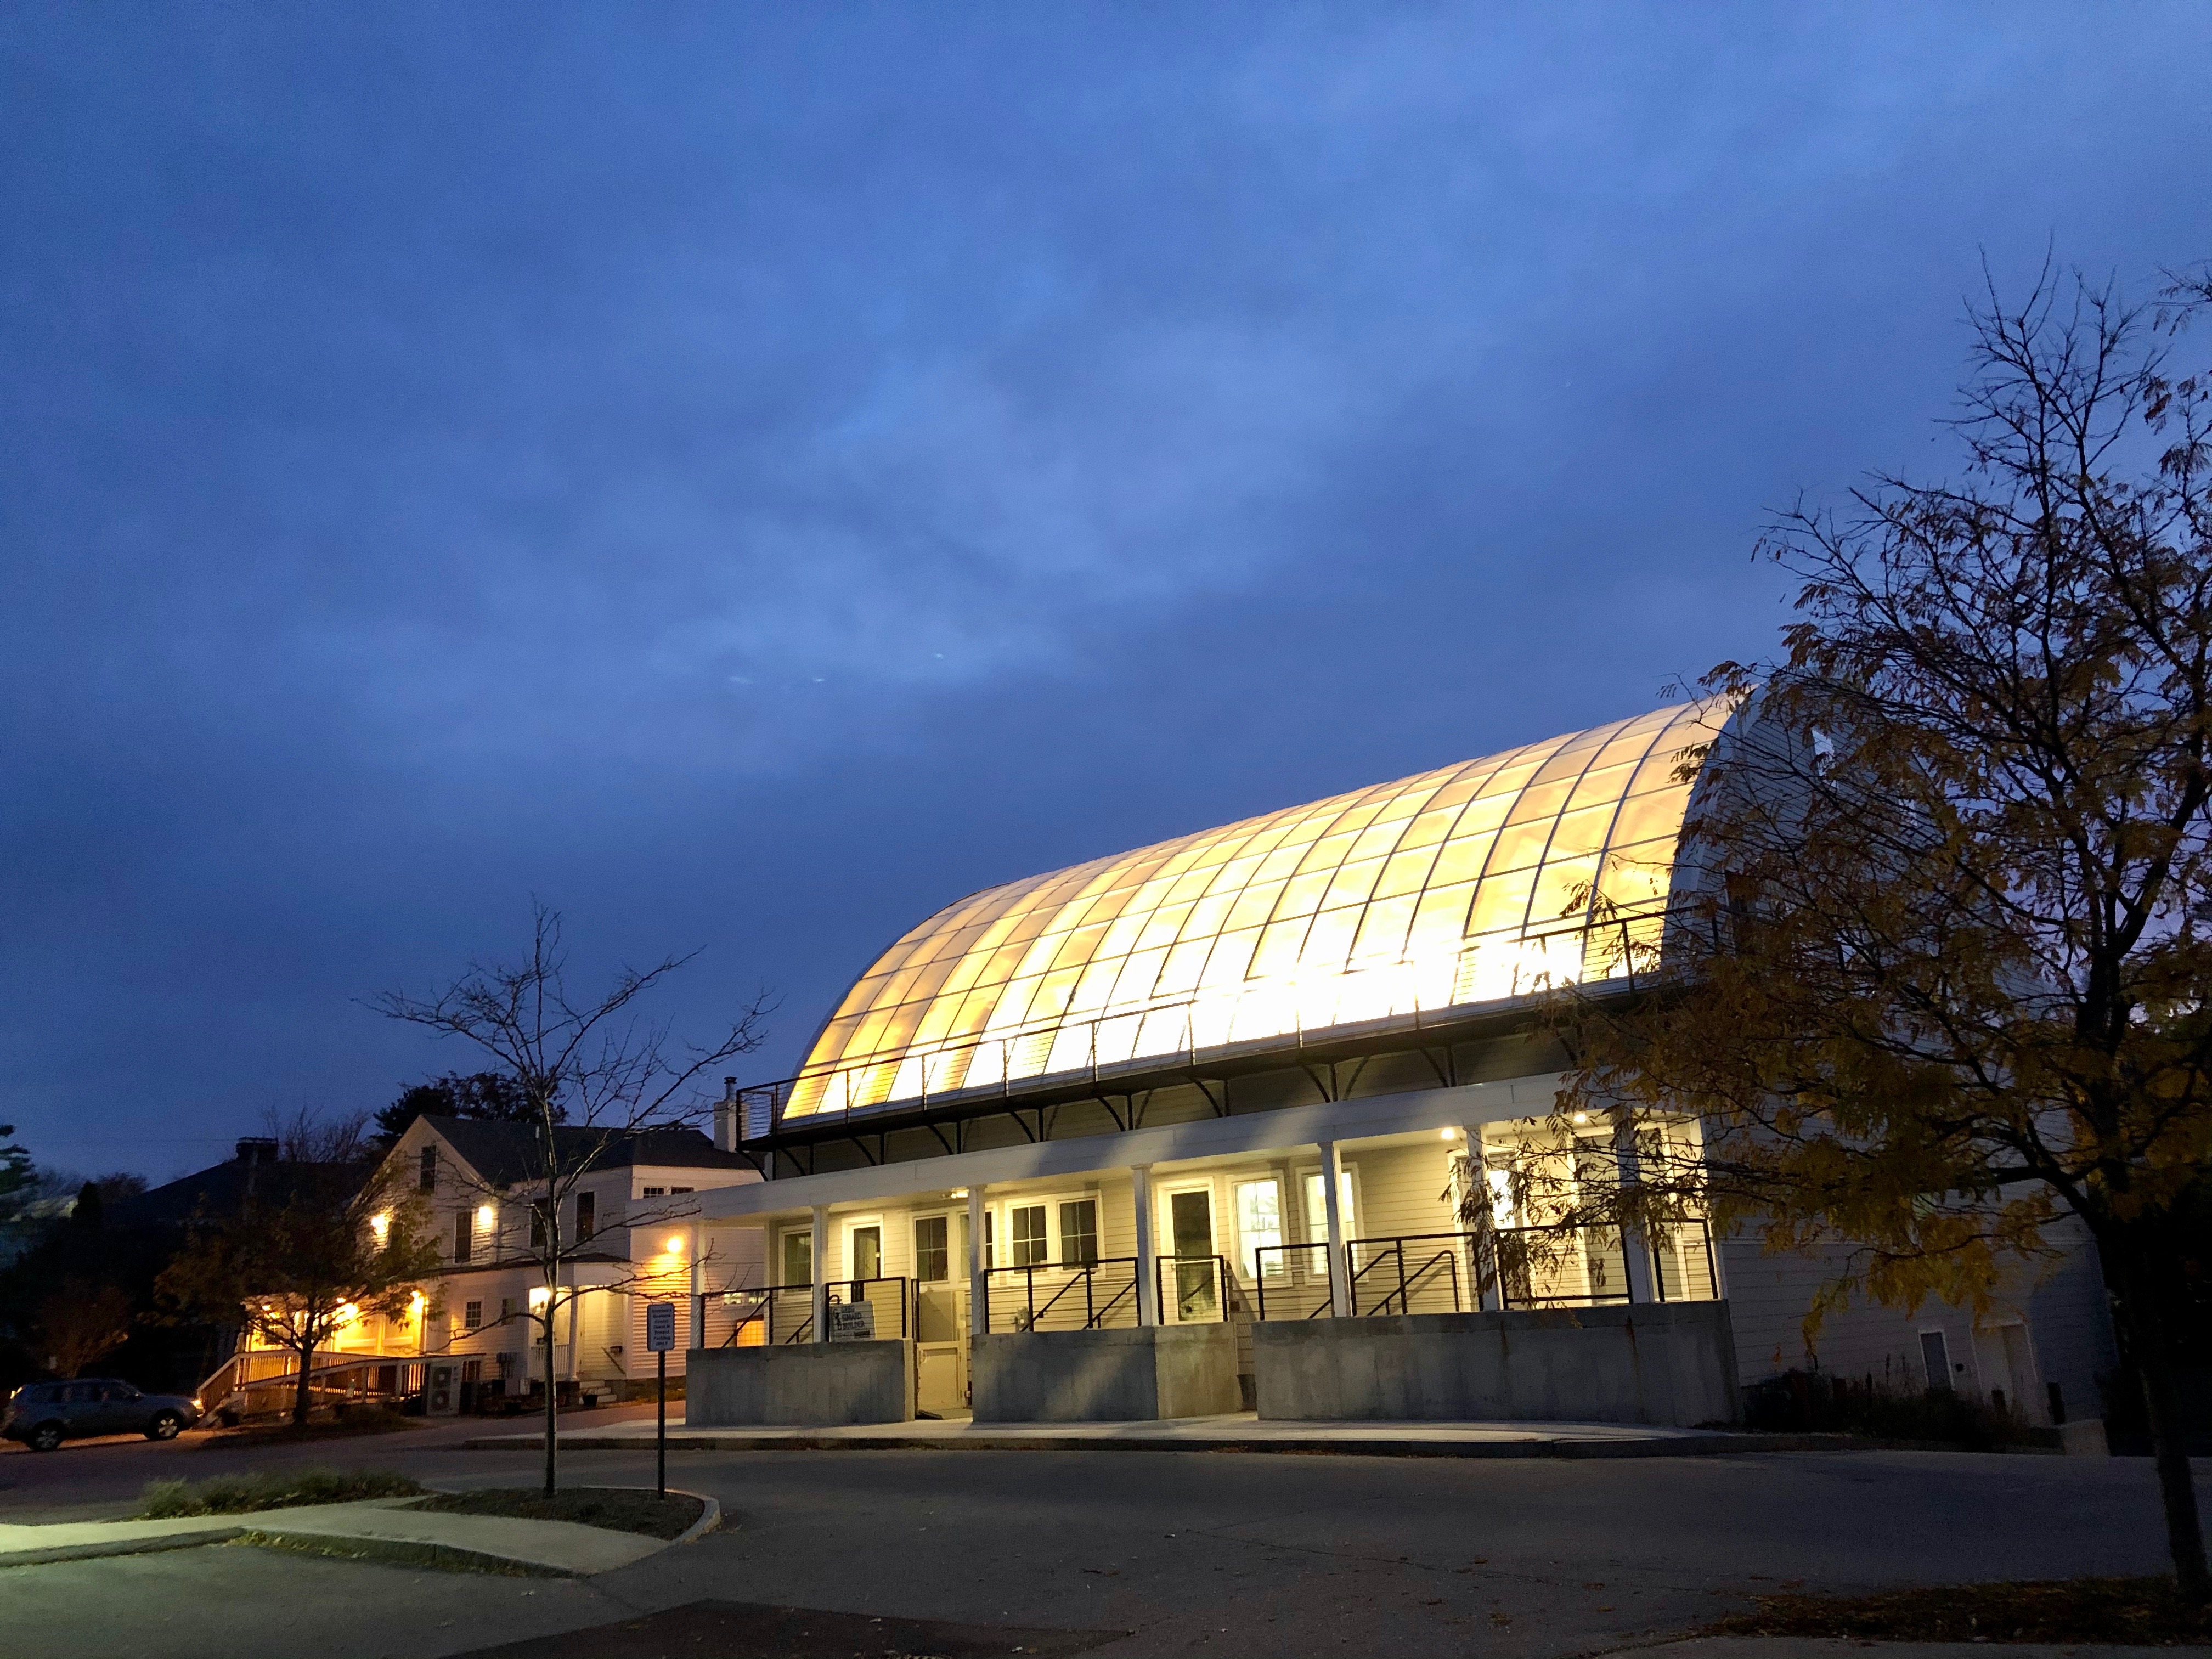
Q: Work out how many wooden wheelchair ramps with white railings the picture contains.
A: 1